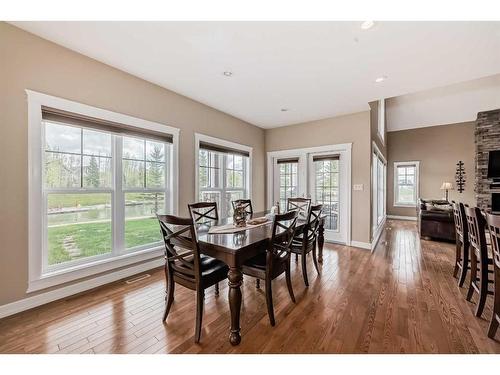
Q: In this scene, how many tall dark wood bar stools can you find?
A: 3